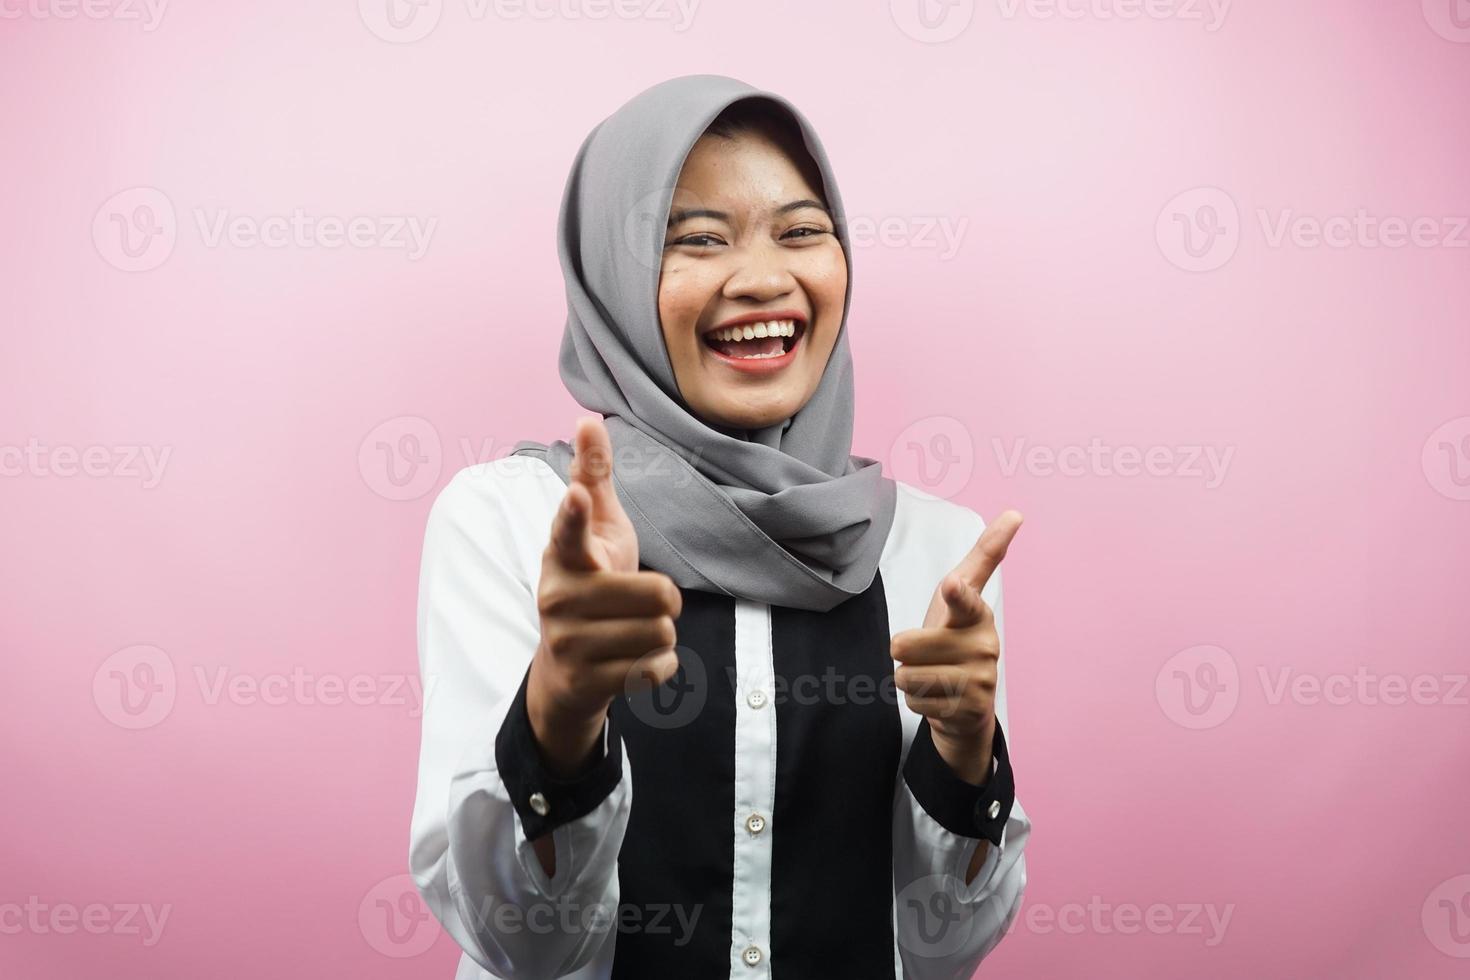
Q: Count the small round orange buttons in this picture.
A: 0